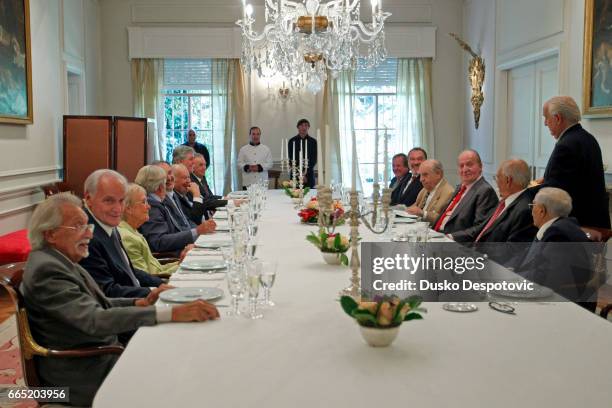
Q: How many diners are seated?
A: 14